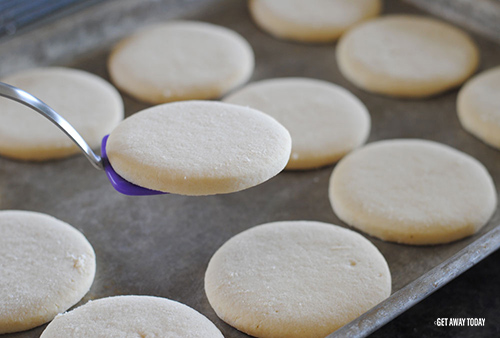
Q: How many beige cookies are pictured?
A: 11